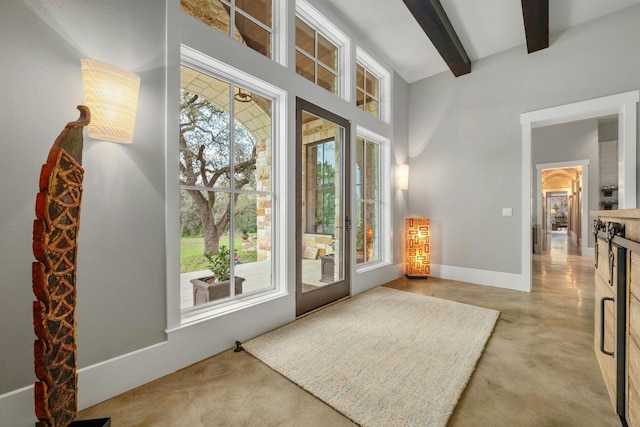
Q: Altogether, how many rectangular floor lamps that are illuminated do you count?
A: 1